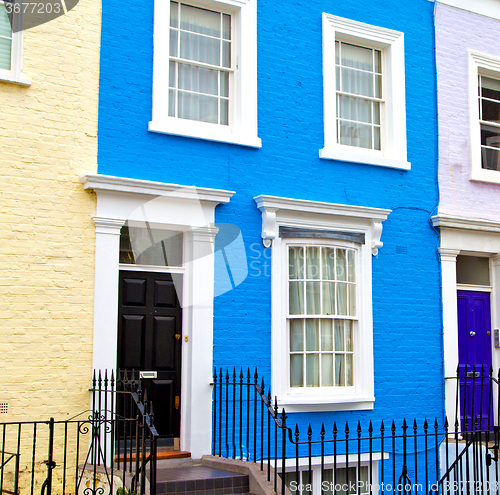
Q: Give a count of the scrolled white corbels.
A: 2